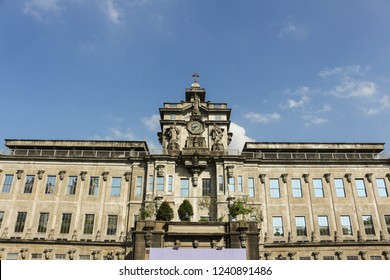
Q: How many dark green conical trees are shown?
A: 2